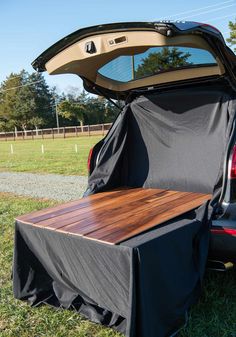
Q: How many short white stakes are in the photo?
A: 3